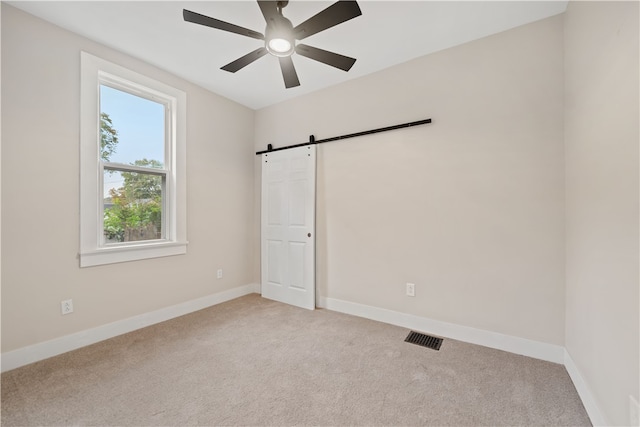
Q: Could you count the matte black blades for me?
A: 6